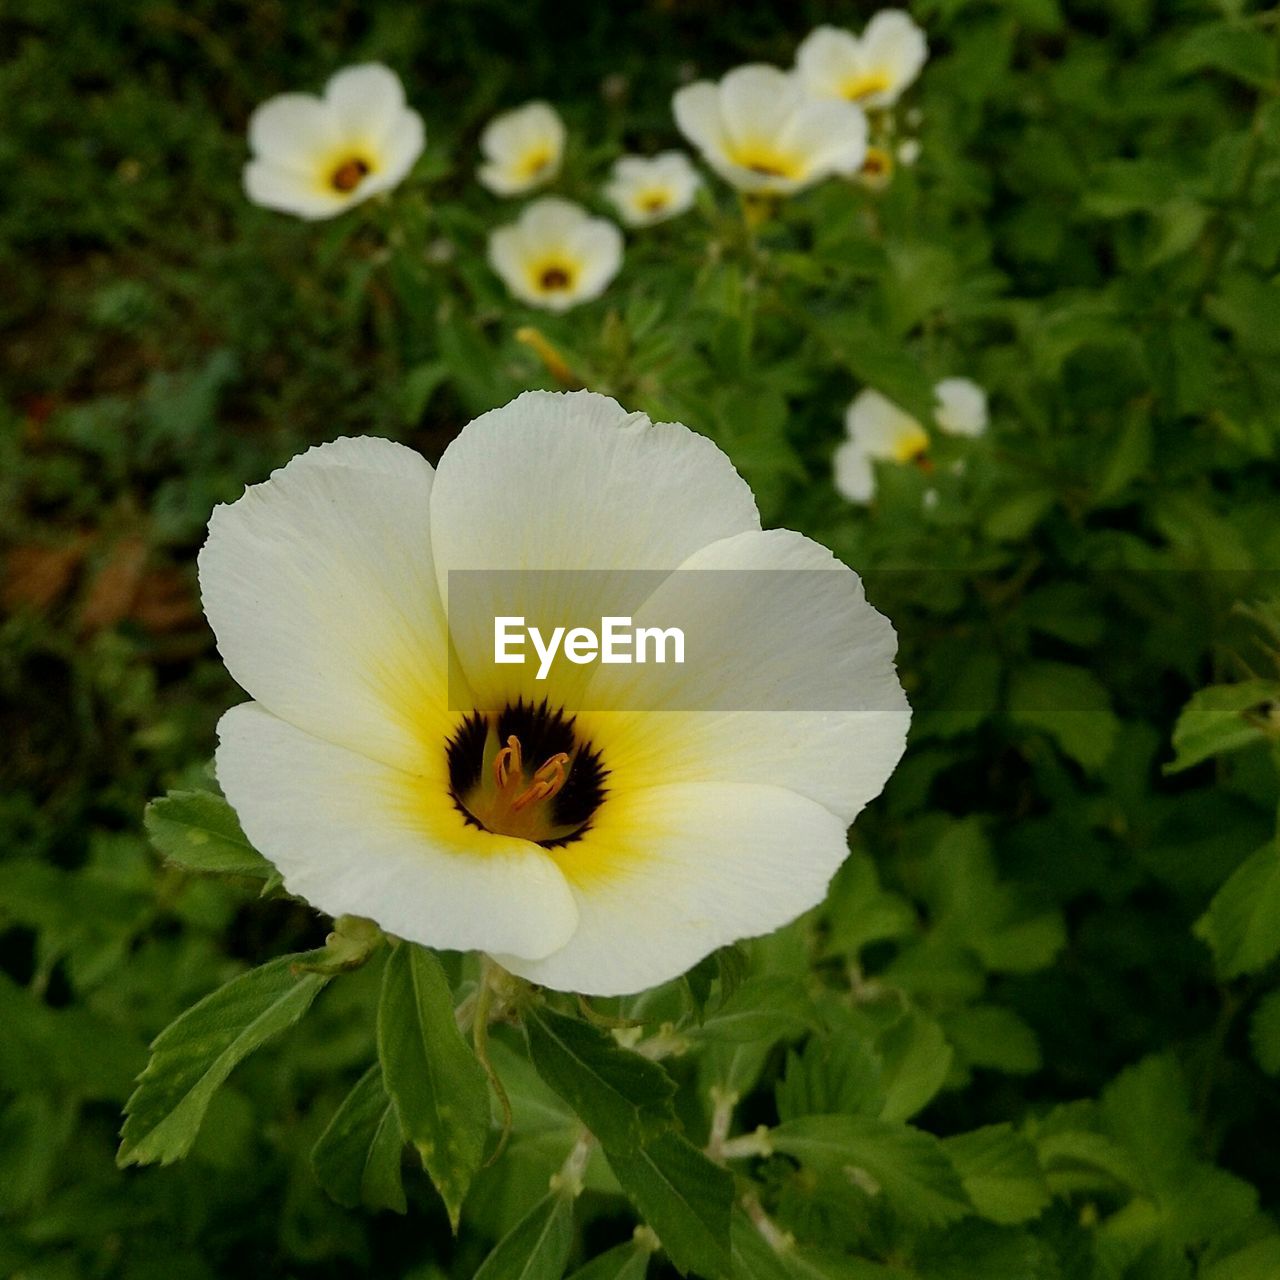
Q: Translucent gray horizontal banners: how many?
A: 1